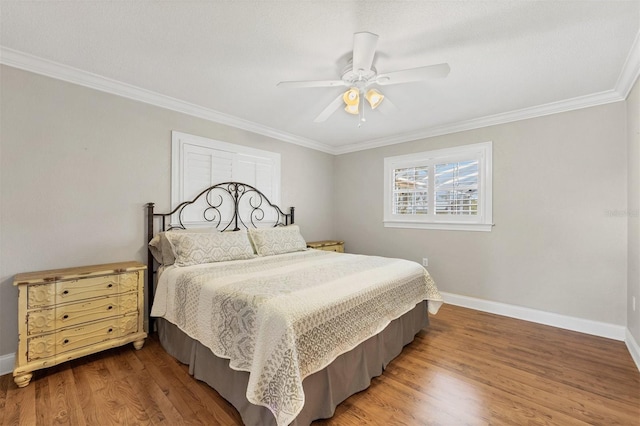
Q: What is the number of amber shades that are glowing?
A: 3